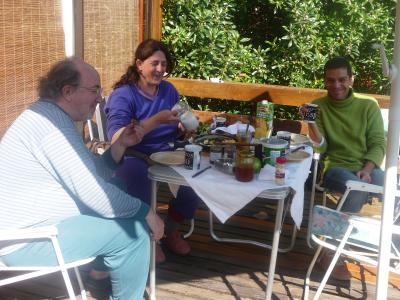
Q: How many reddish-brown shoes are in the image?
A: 2